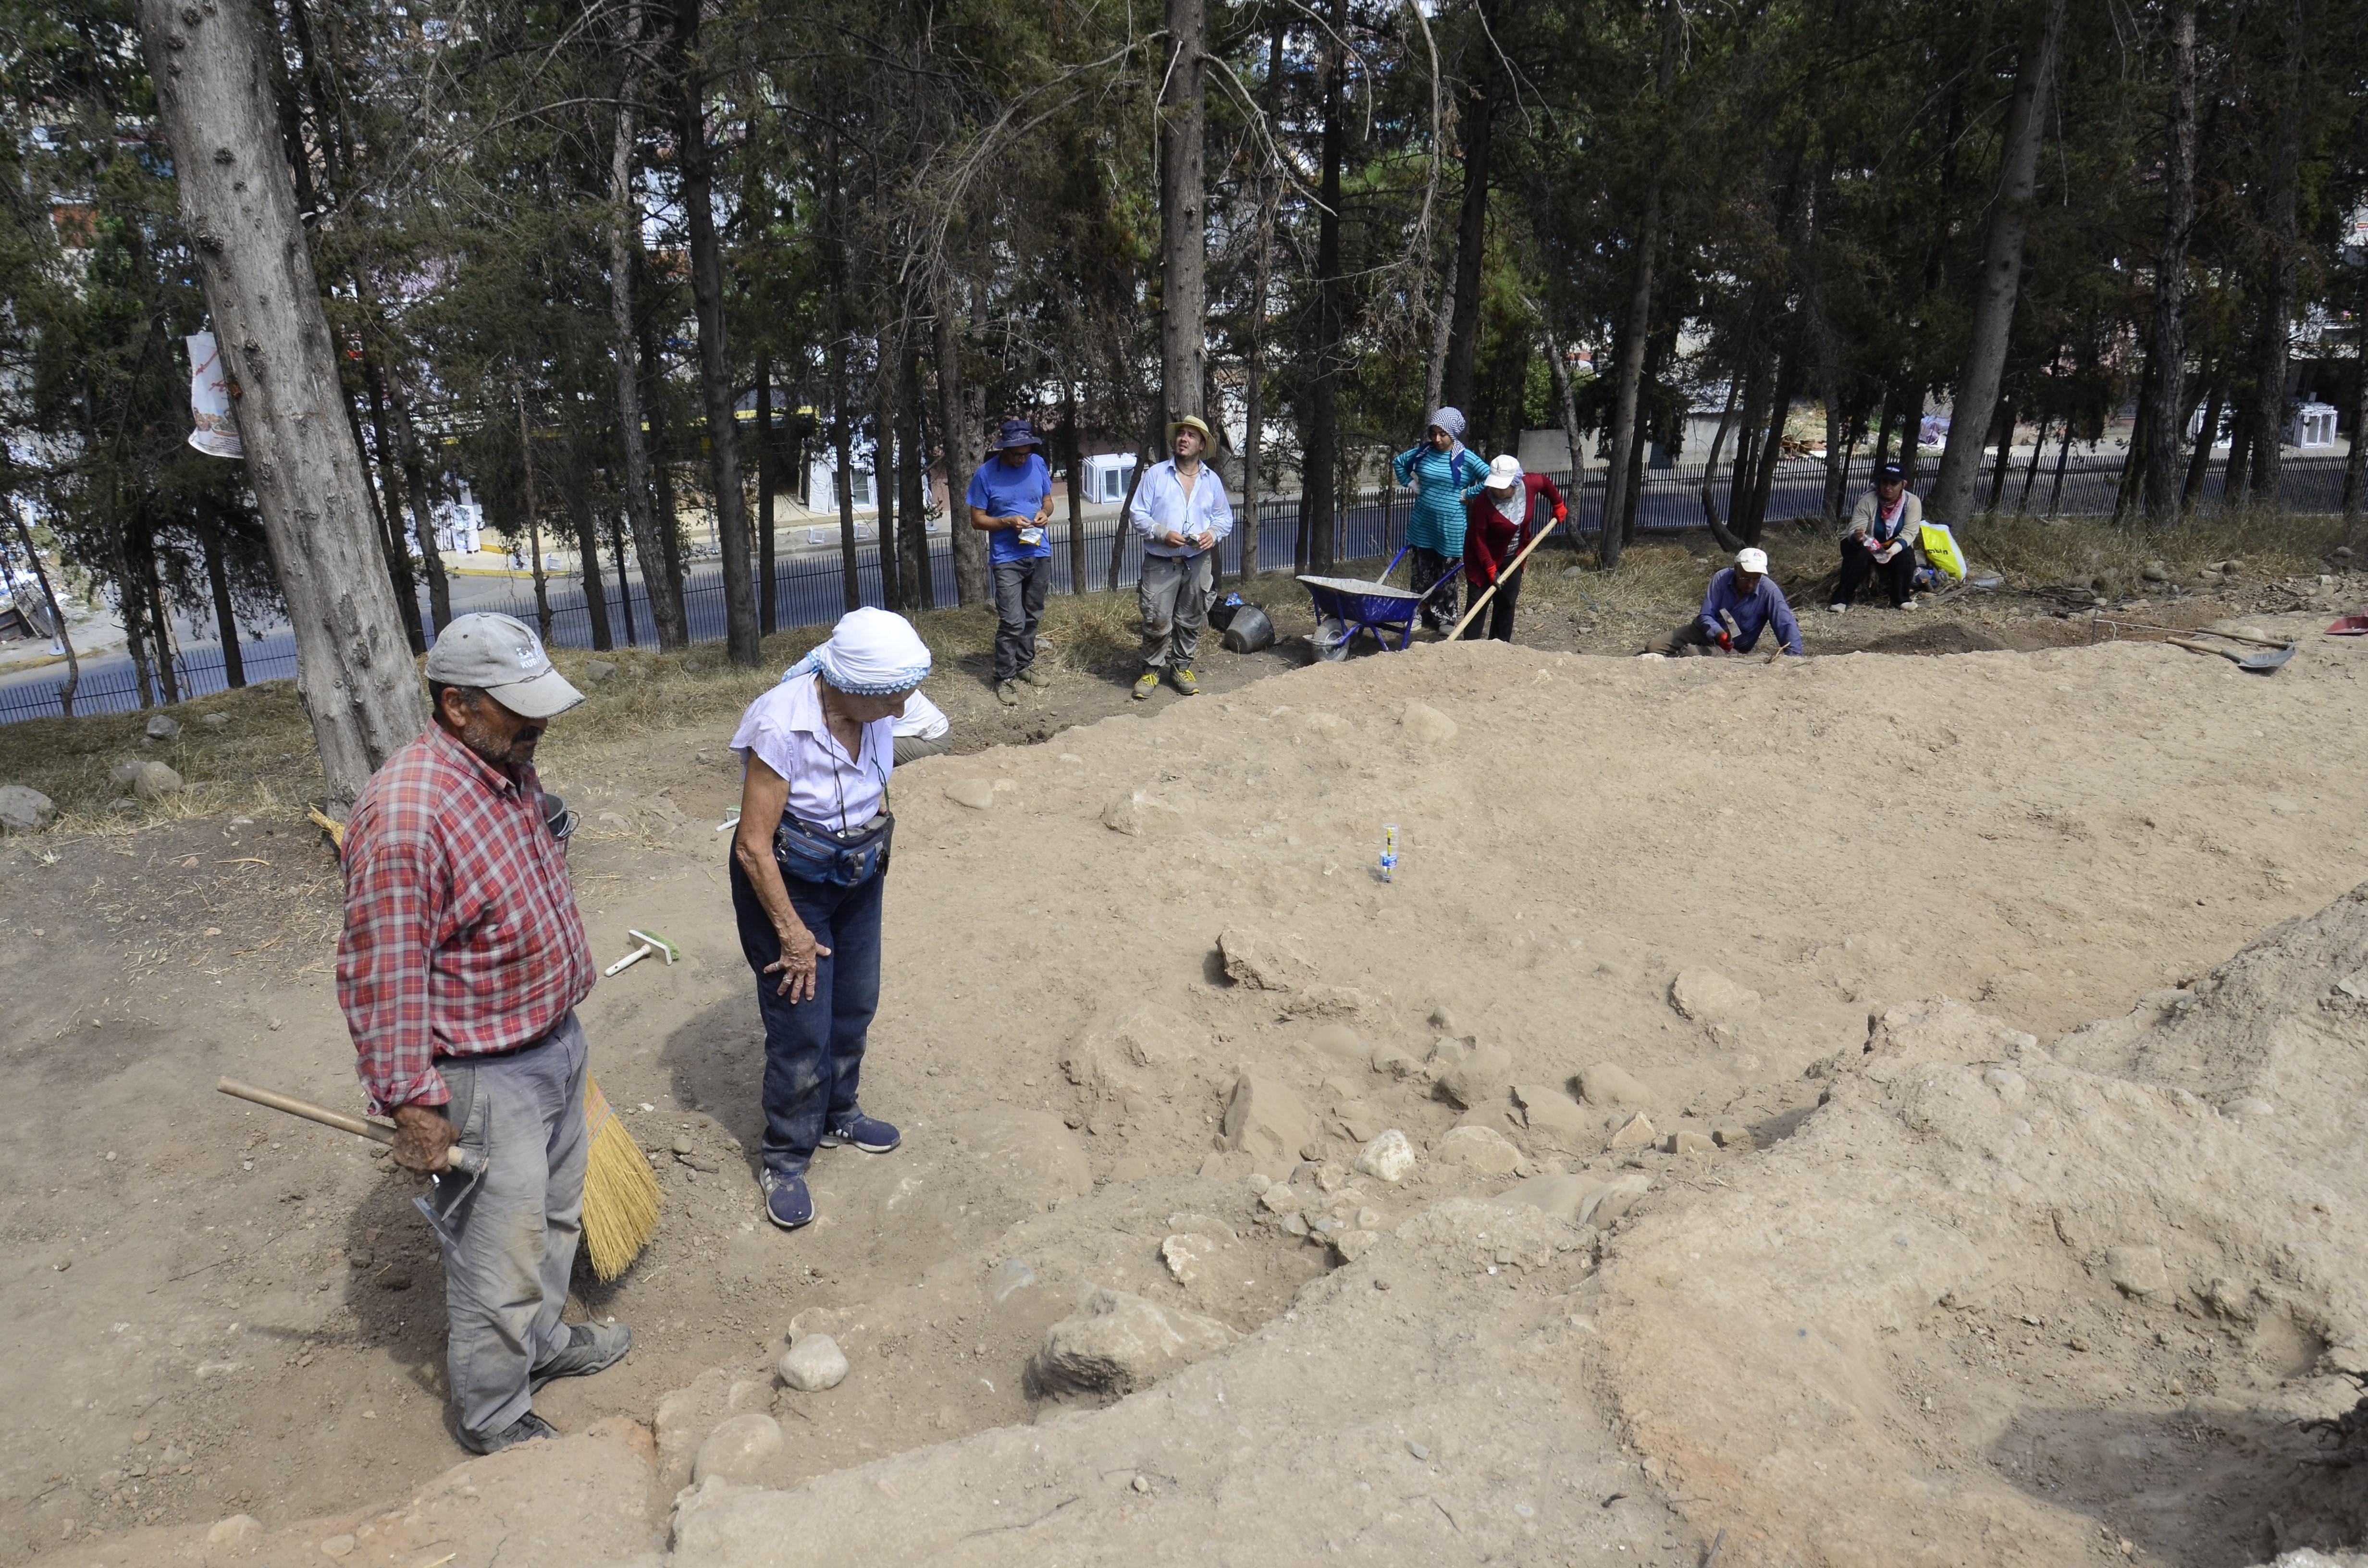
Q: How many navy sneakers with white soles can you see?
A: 2